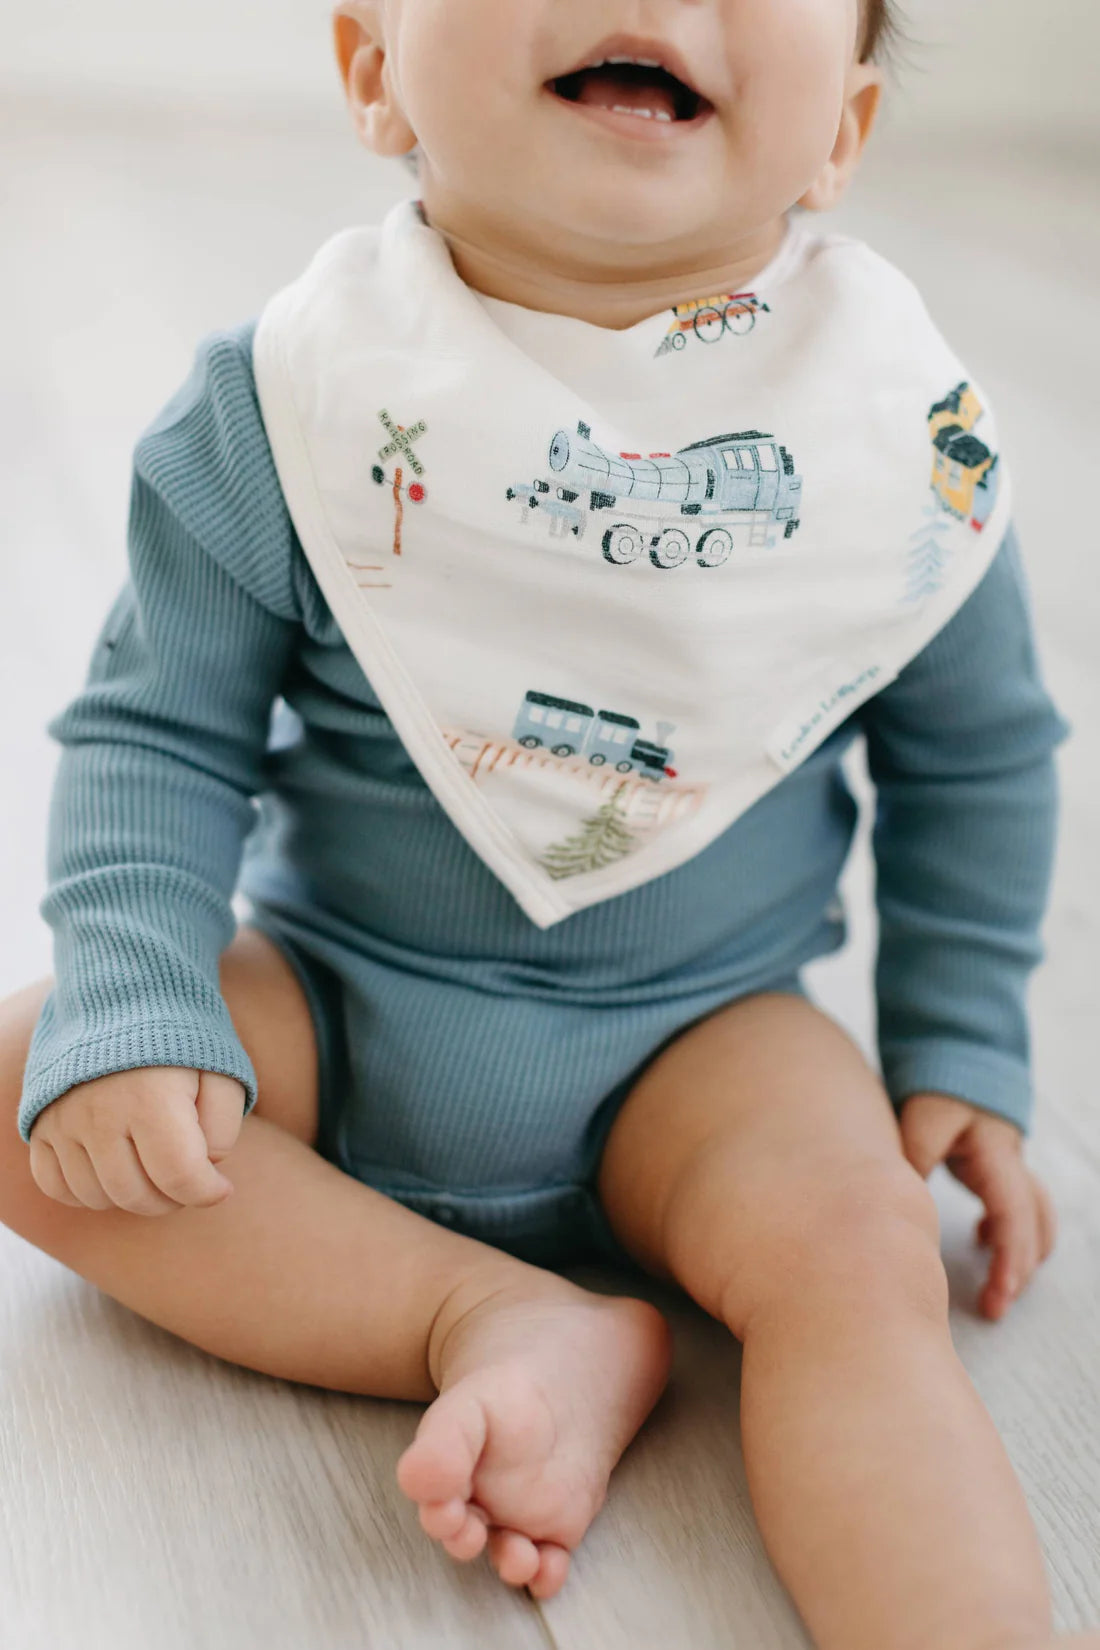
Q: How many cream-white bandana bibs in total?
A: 1